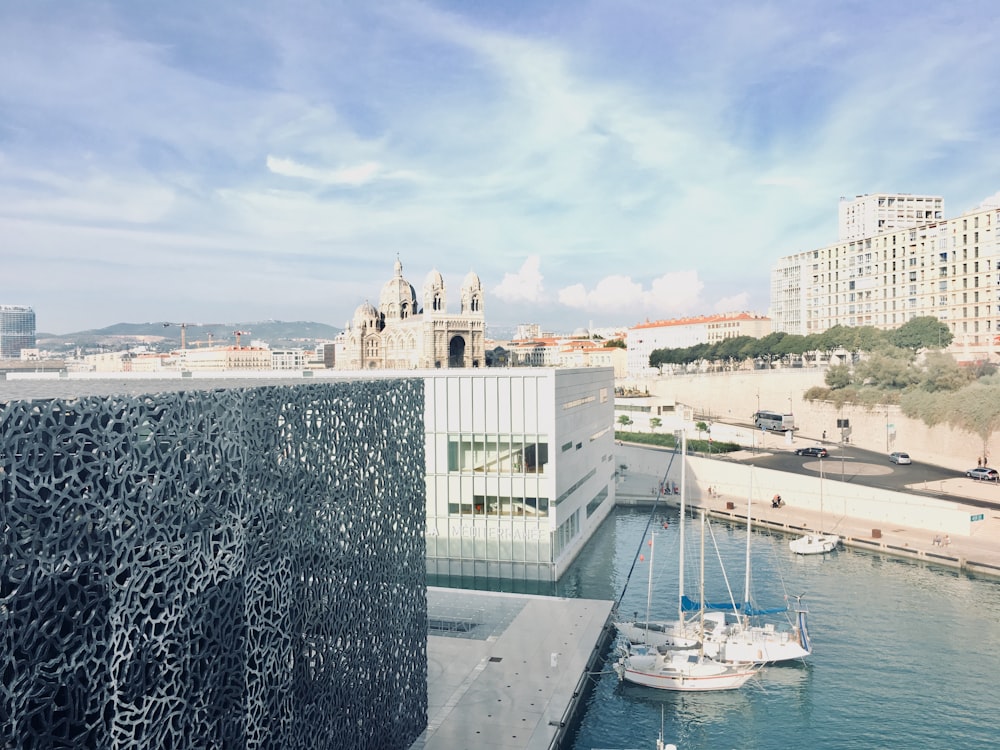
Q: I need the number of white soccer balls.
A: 0